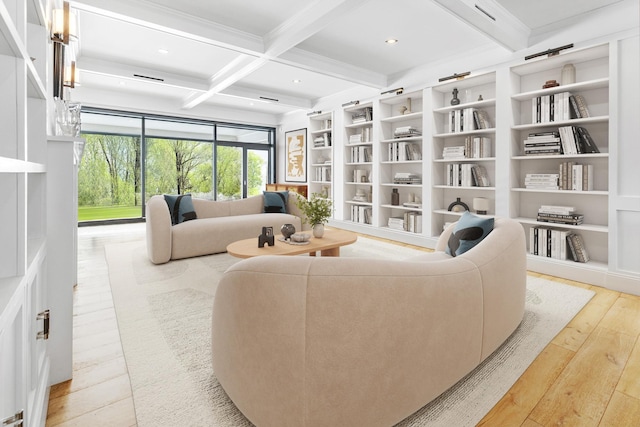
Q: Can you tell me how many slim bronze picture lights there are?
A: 5